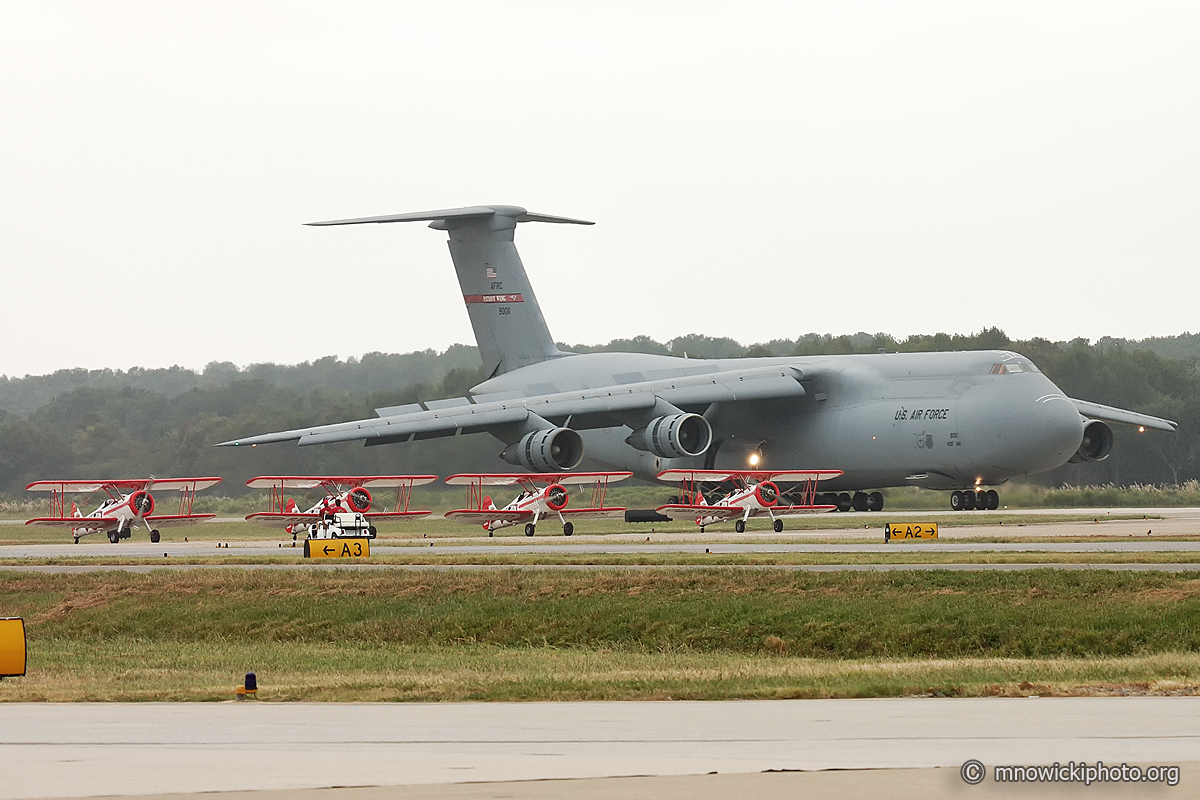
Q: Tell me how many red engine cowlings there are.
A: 4